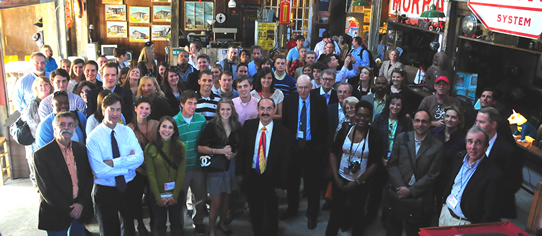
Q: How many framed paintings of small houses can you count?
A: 6